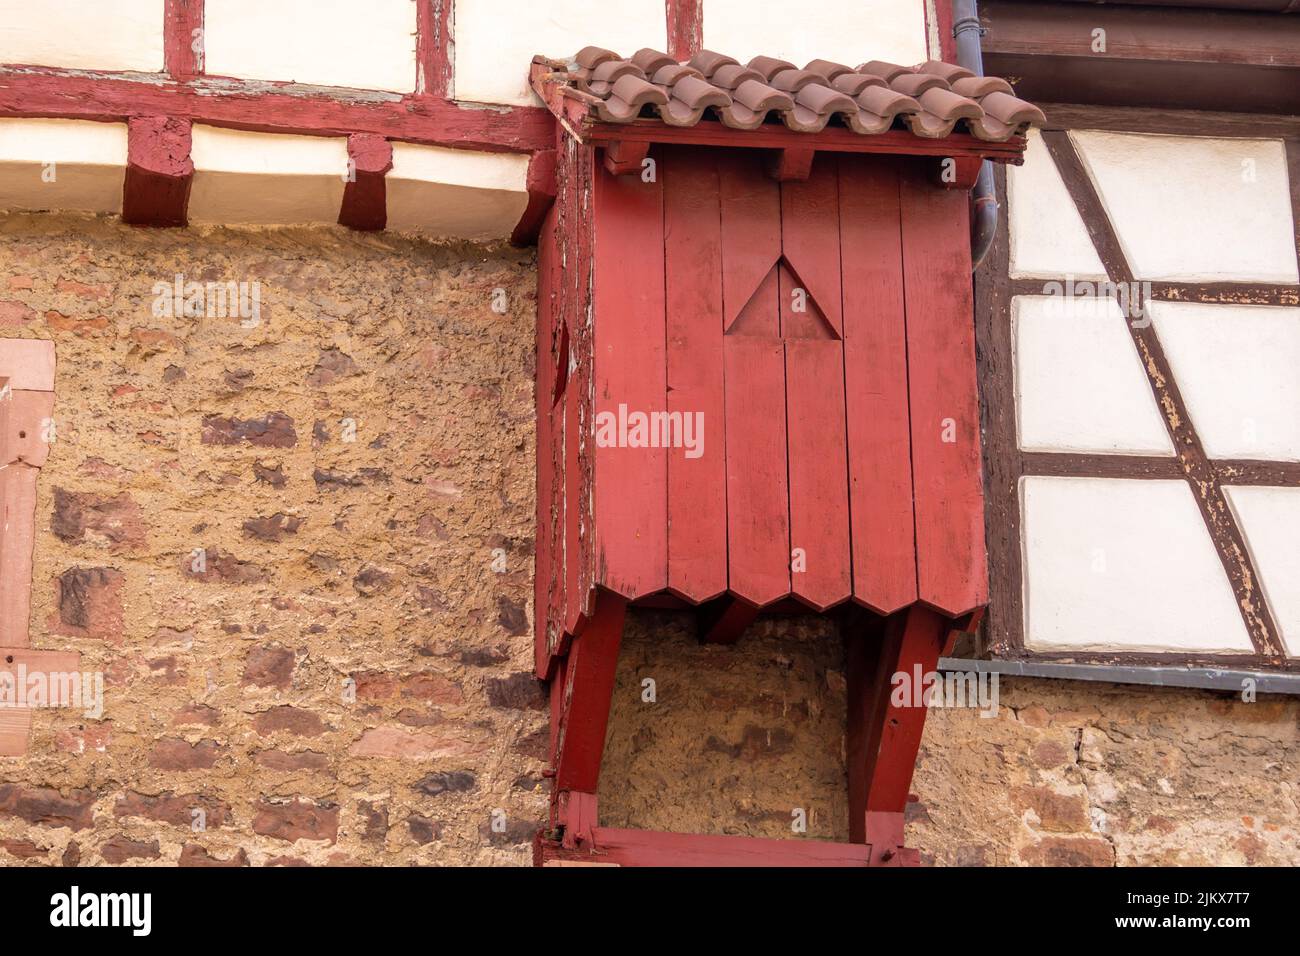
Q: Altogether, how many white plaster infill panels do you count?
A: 13